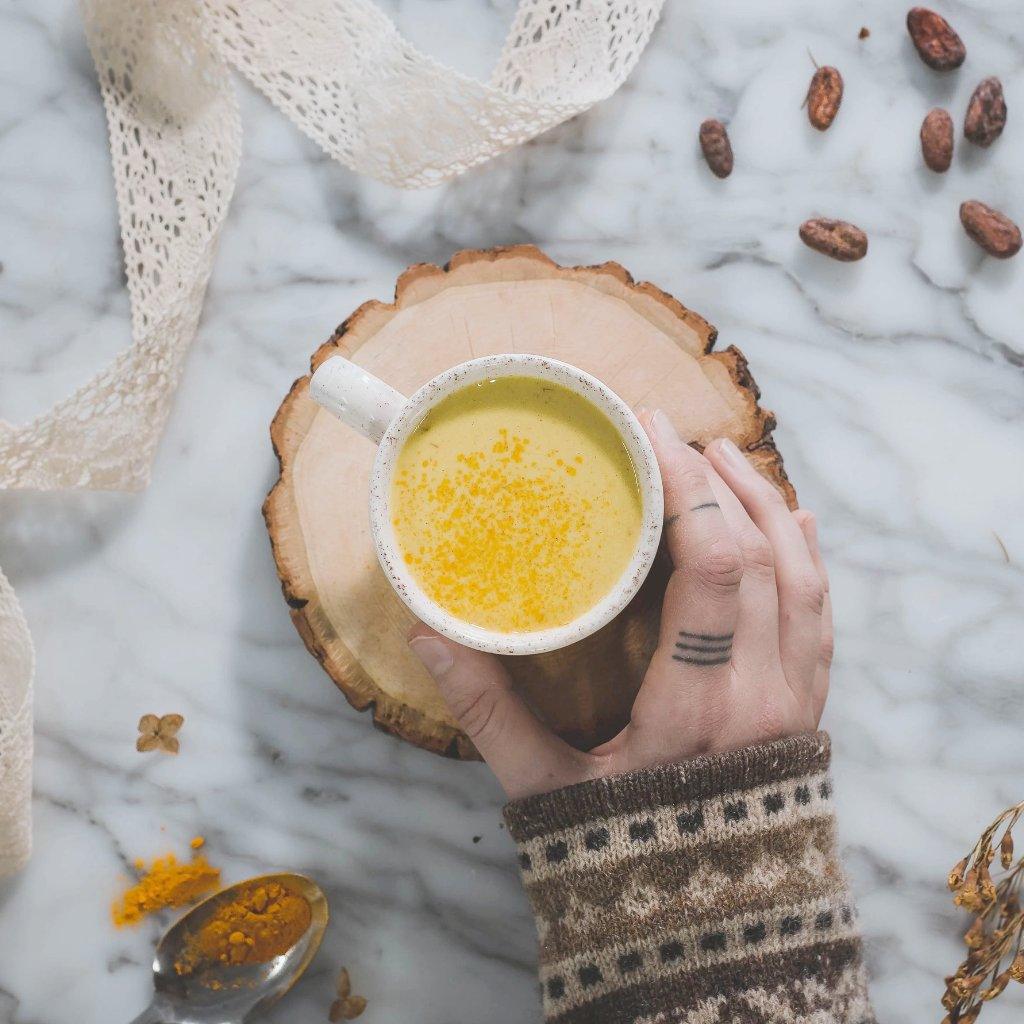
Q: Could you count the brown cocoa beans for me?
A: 7